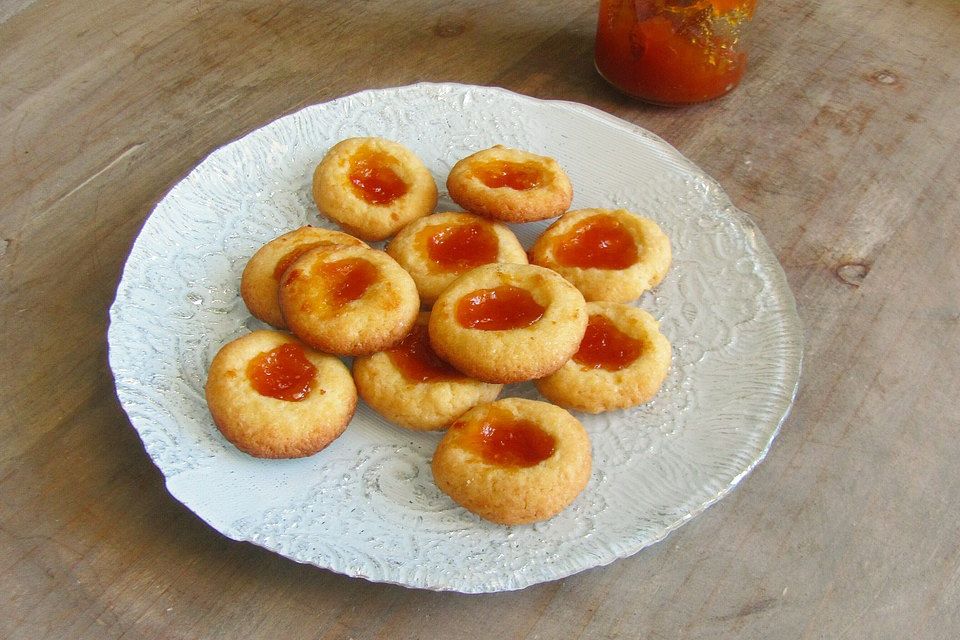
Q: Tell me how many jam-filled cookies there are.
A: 11